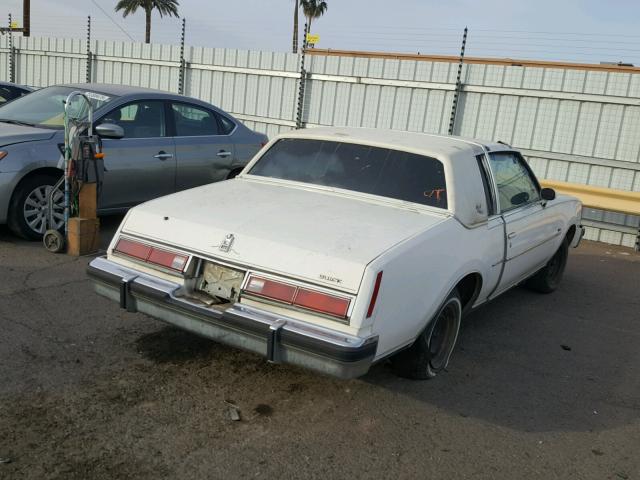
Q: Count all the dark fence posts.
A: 5